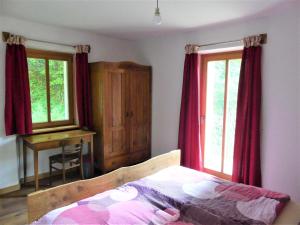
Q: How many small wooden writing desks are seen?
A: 1